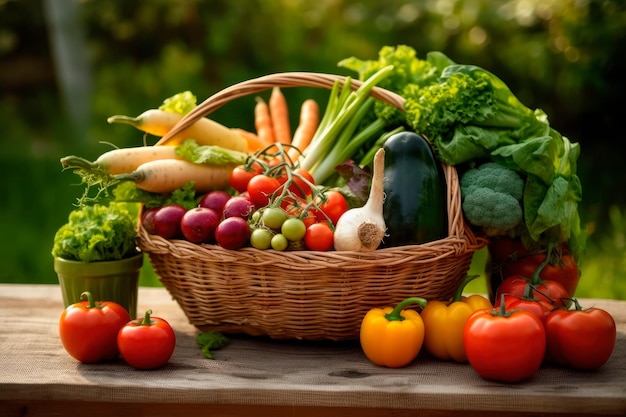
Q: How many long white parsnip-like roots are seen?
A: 3